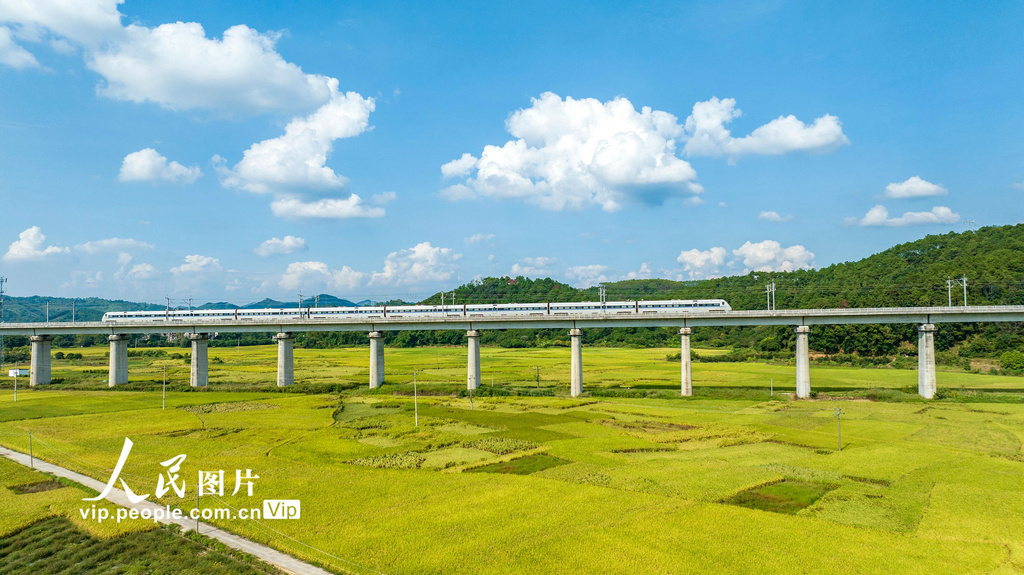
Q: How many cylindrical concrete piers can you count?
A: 10